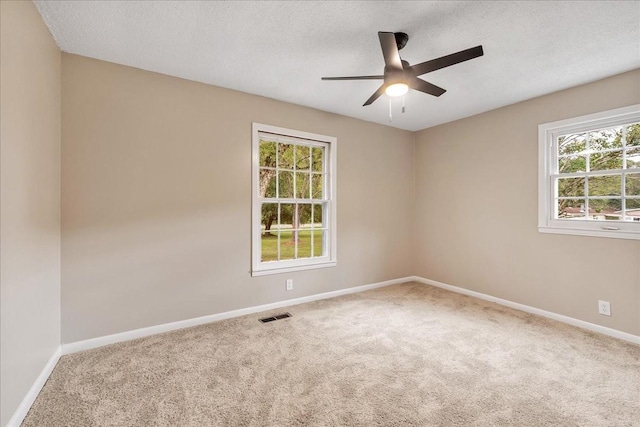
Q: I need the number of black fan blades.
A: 5